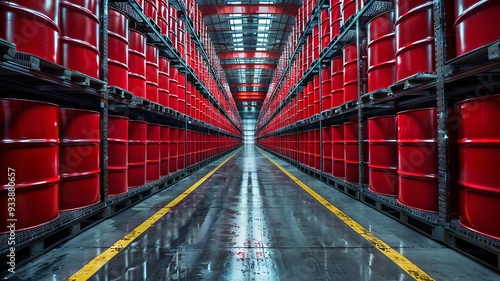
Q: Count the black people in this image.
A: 0